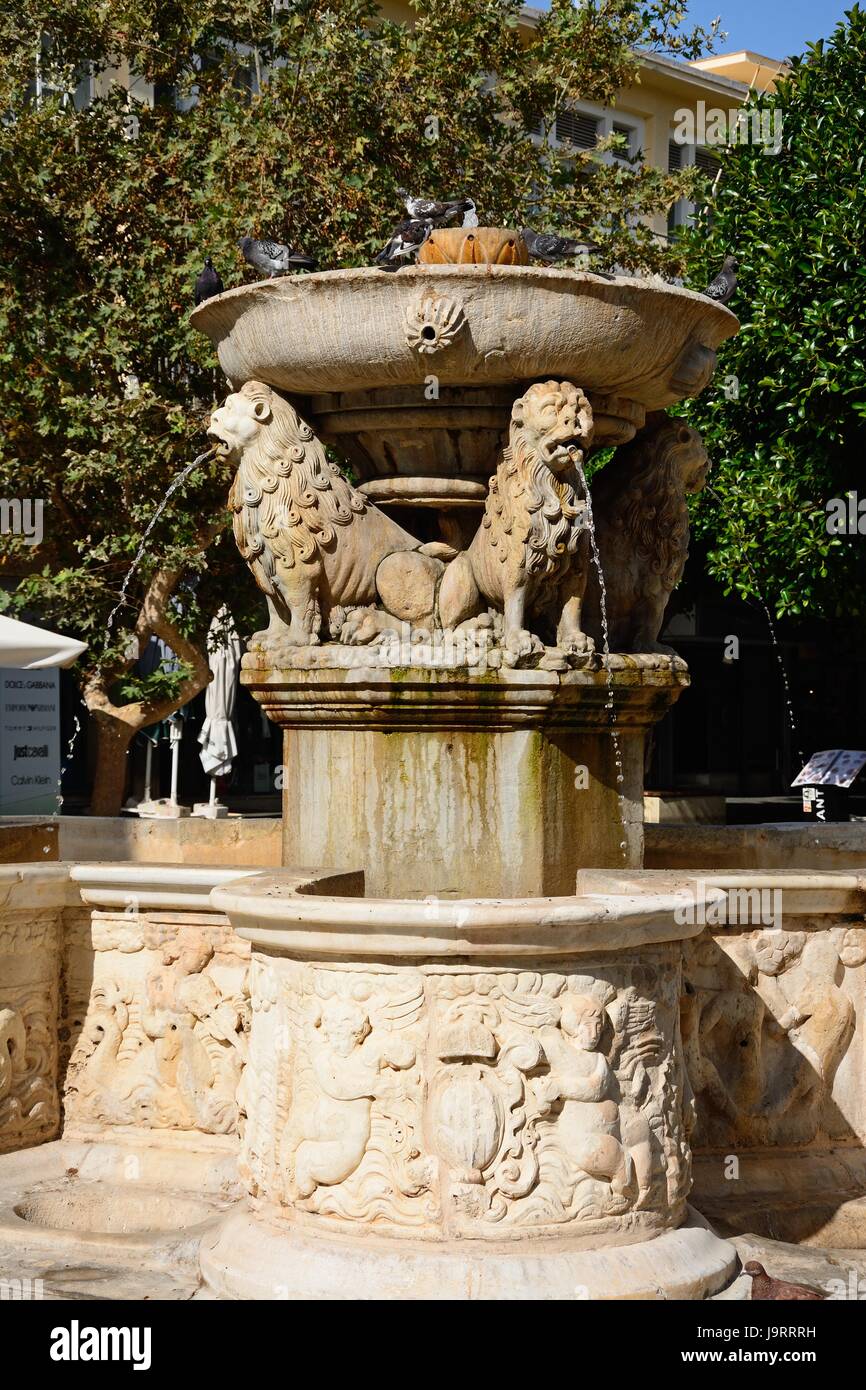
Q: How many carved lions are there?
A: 3